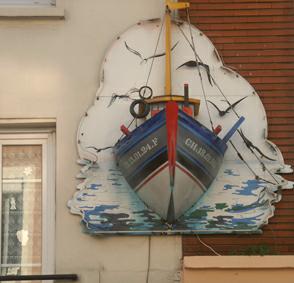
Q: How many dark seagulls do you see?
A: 6